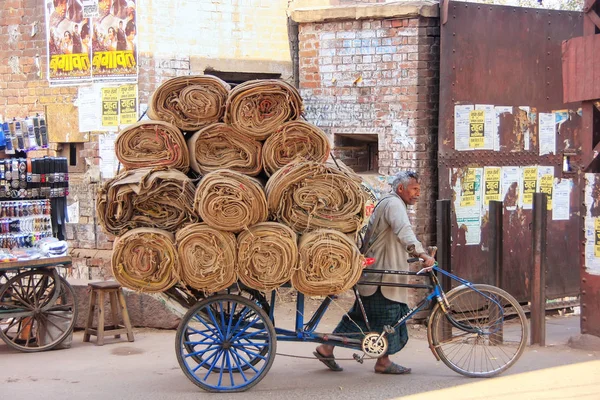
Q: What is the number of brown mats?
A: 12